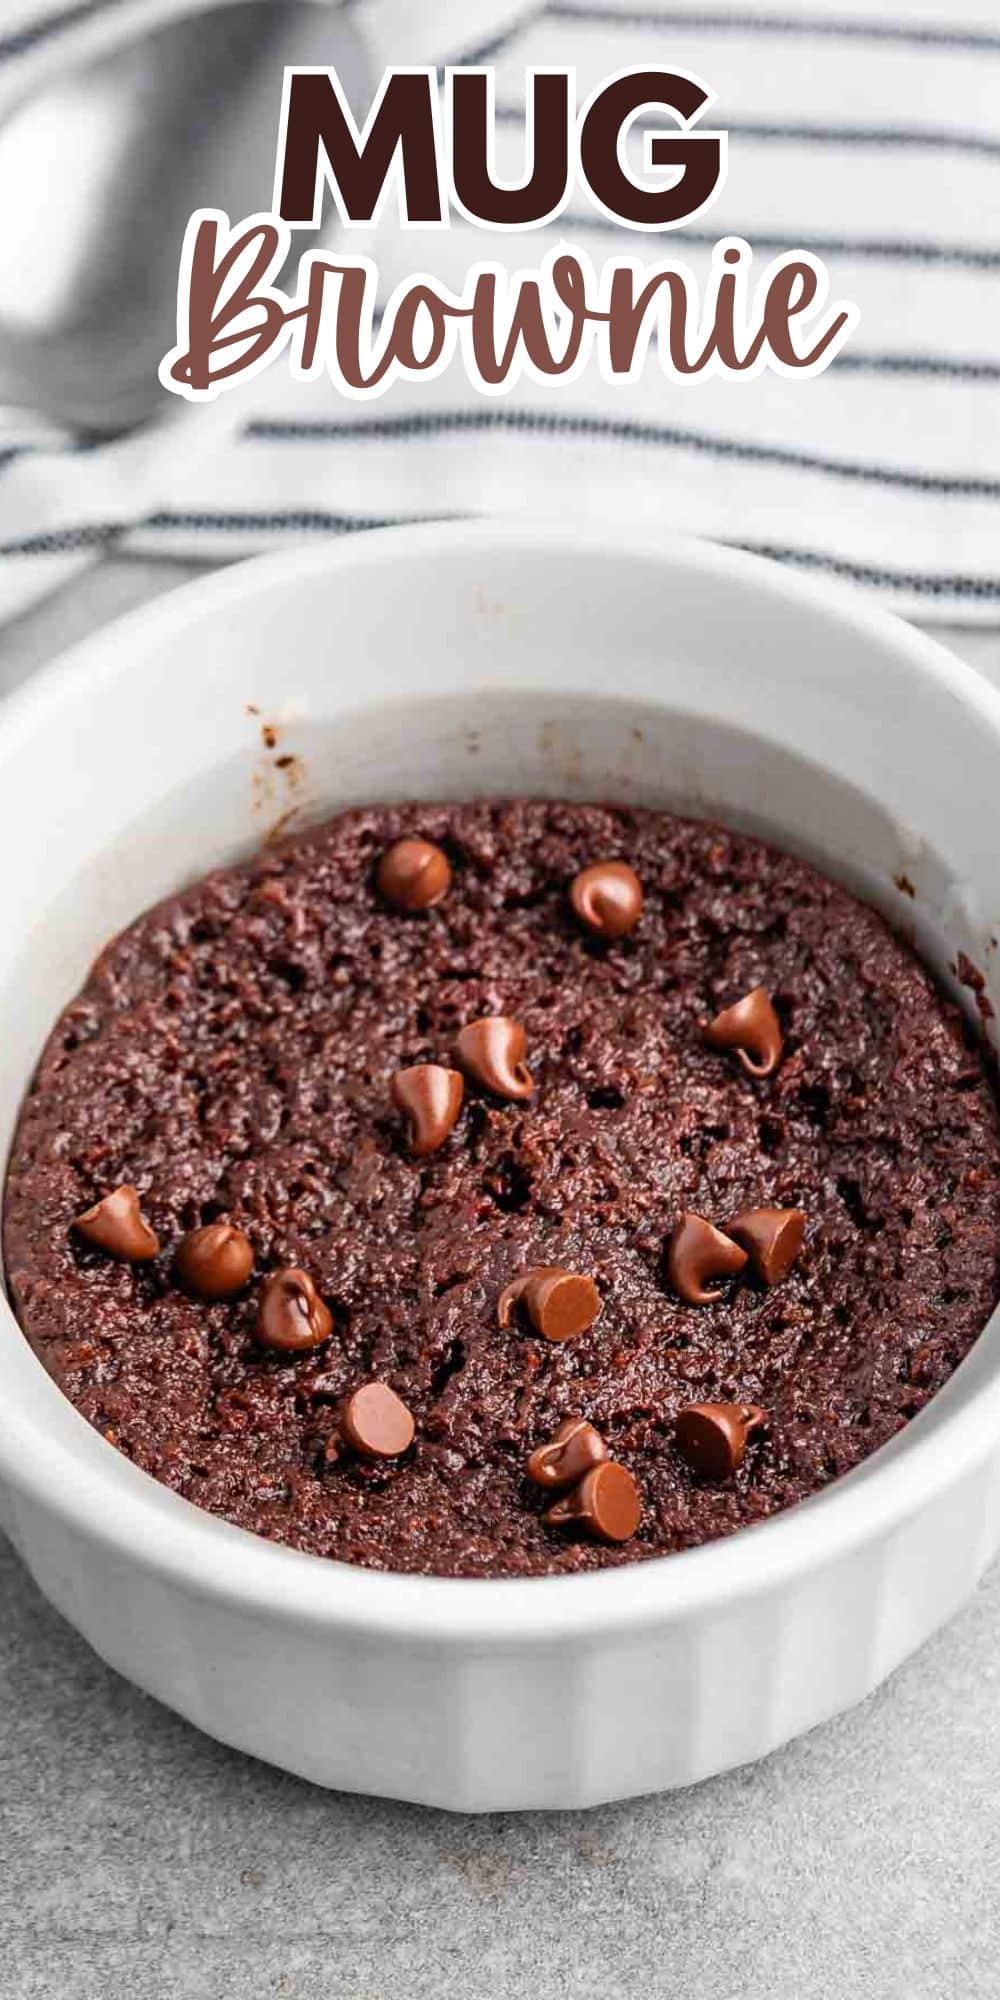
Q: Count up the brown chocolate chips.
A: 15